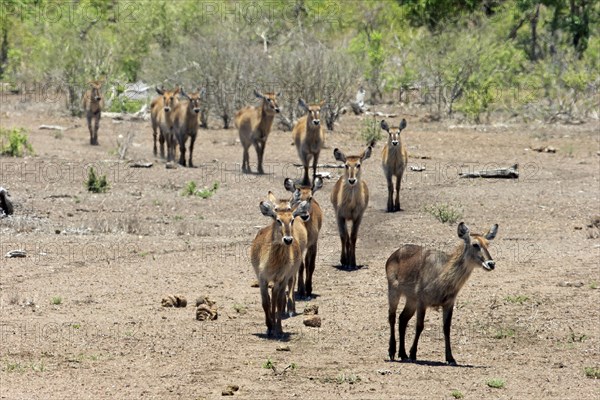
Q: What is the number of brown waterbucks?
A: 11